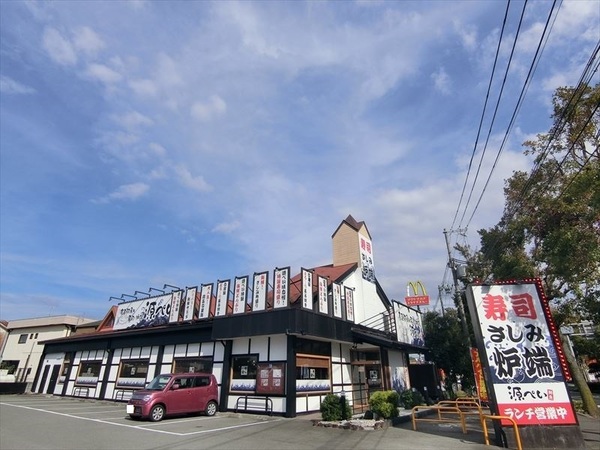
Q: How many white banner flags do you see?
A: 11